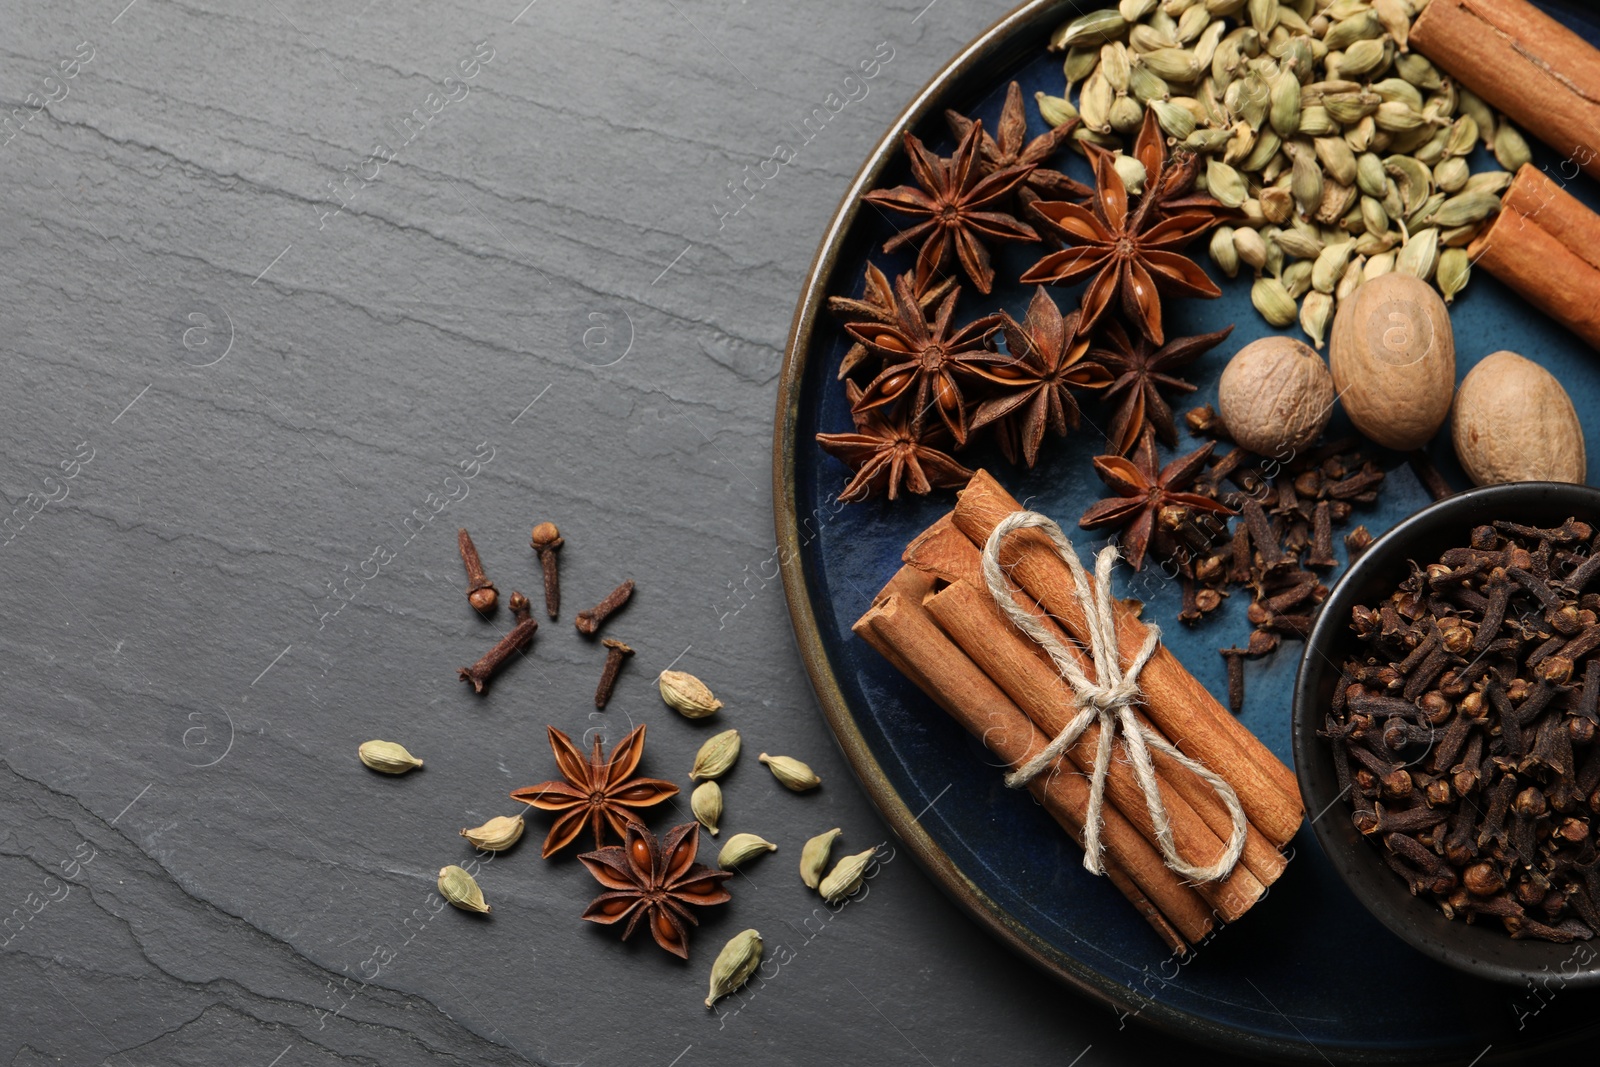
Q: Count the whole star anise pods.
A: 12